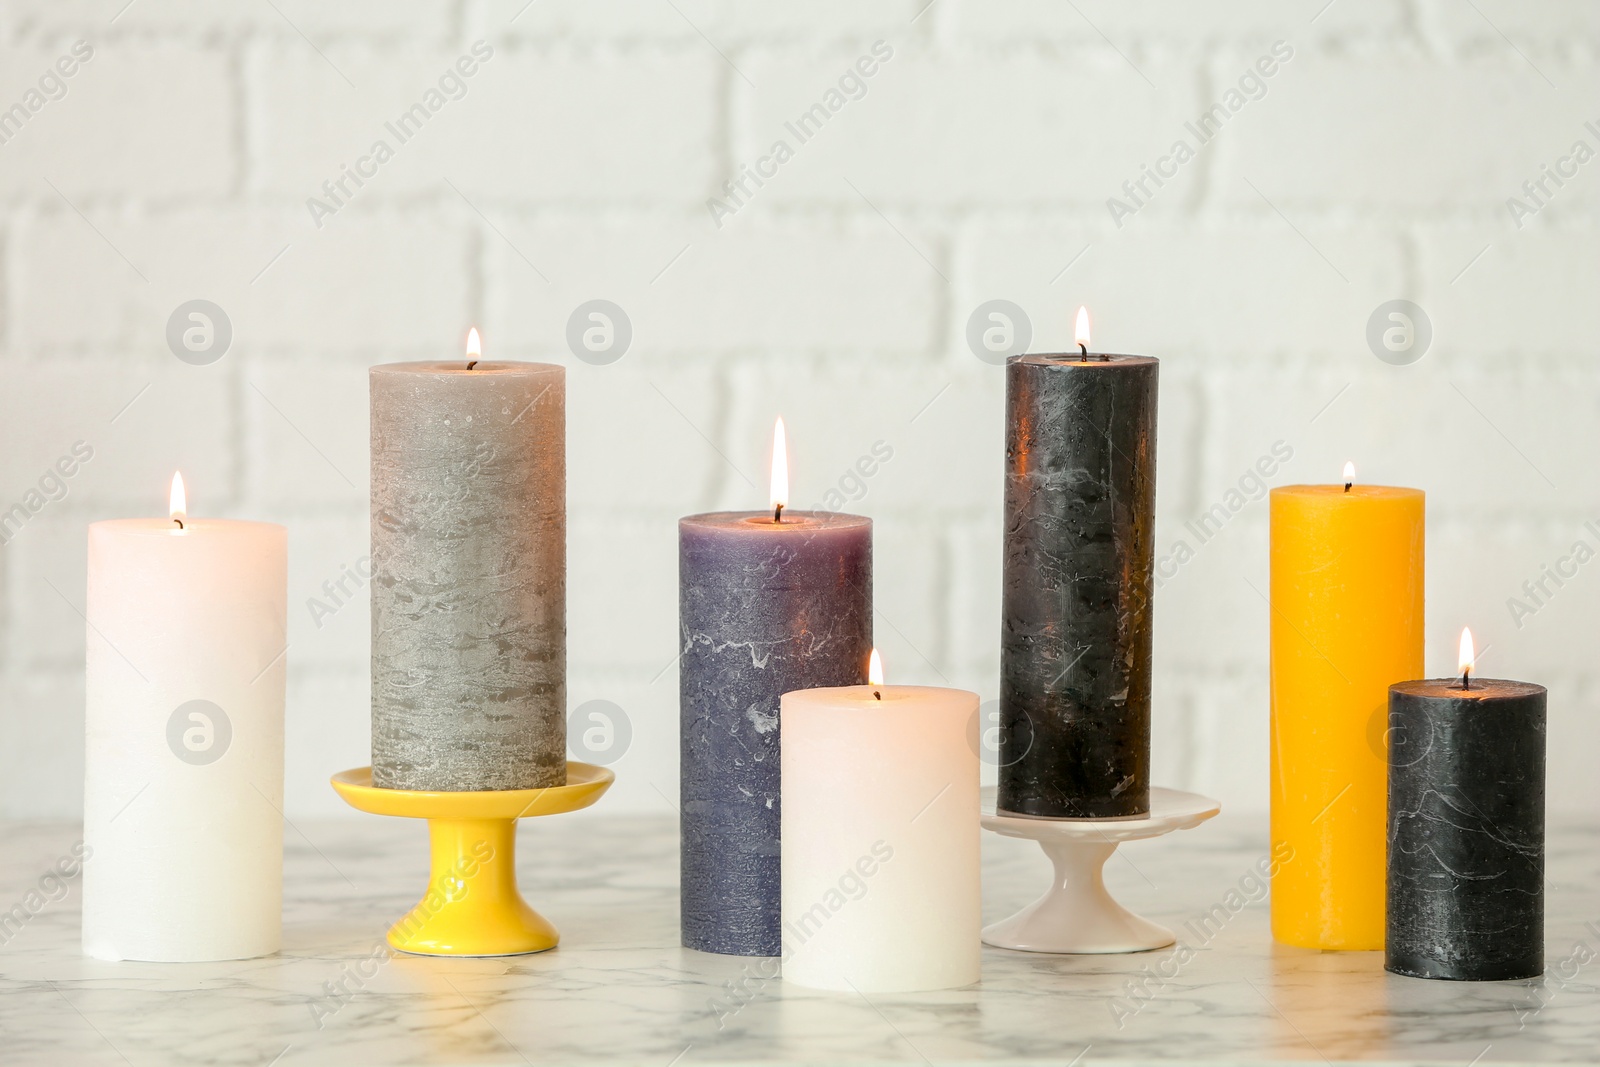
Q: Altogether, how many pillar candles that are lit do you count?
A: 7